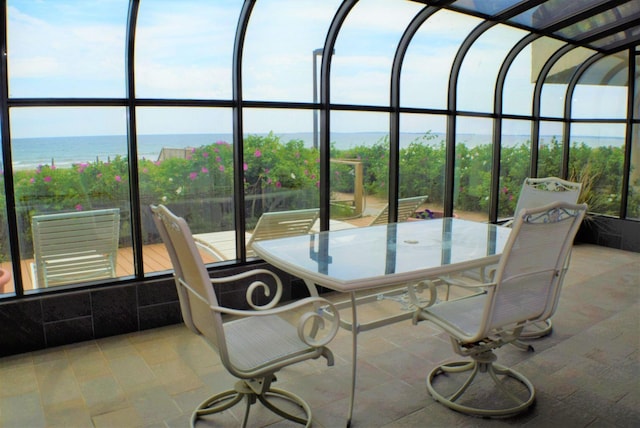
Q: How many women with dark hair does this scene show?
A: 0